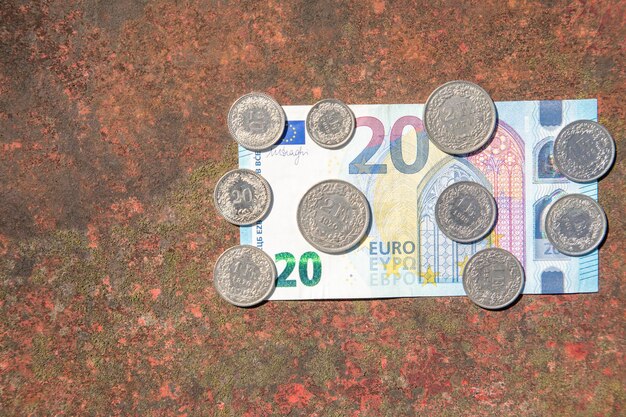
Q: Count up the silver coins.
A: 10